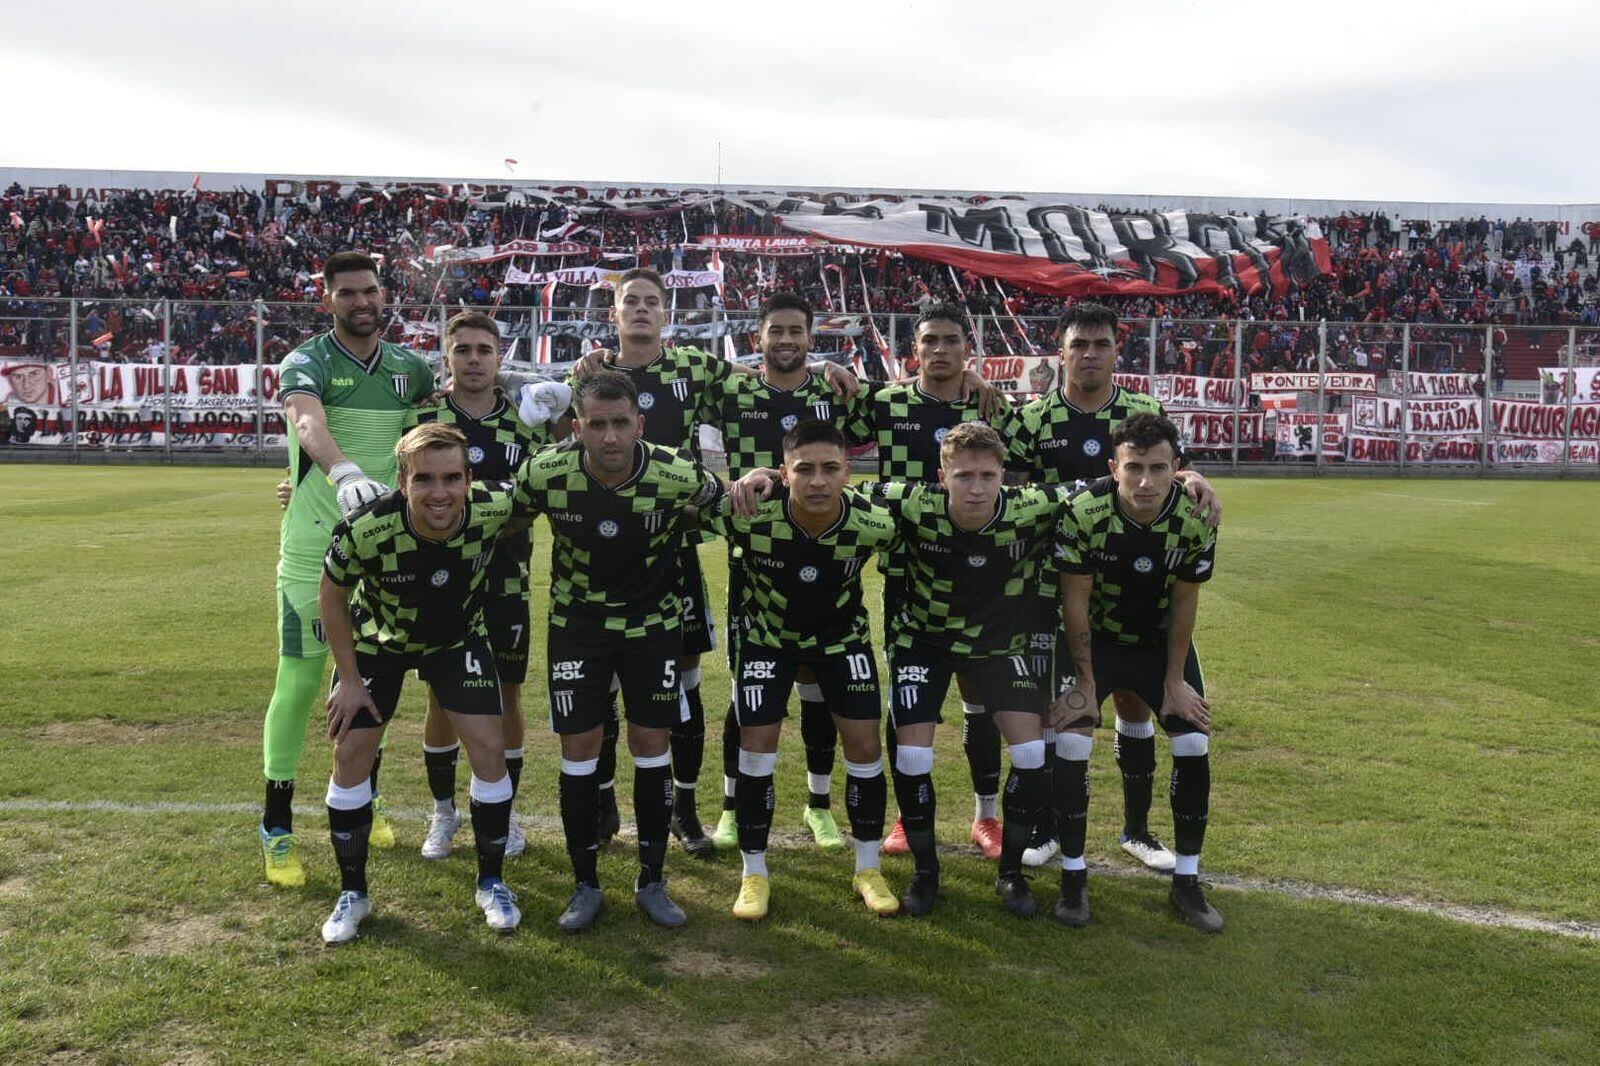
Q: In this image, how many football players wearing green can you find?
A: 11